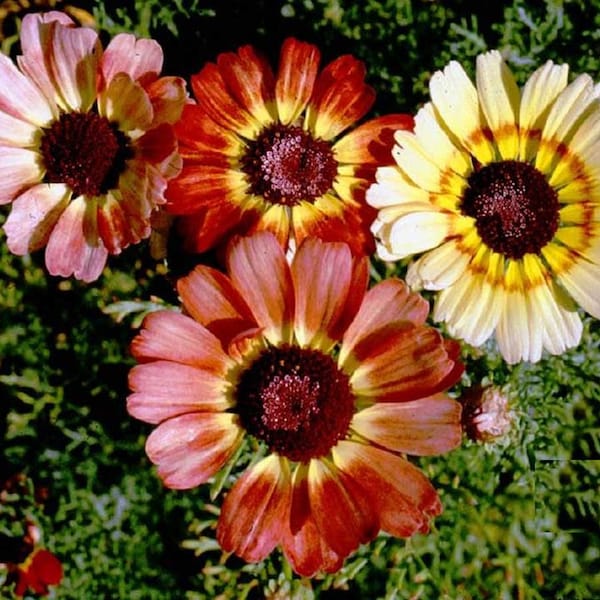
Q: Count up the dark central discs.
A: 4